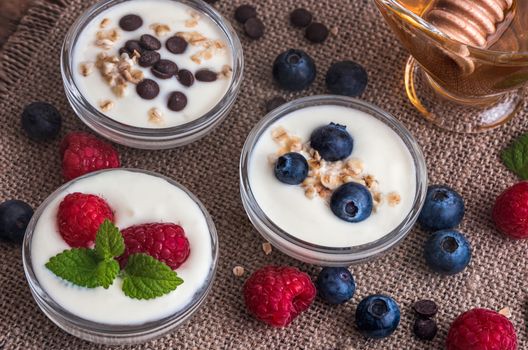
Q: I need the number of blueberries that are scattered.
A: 8